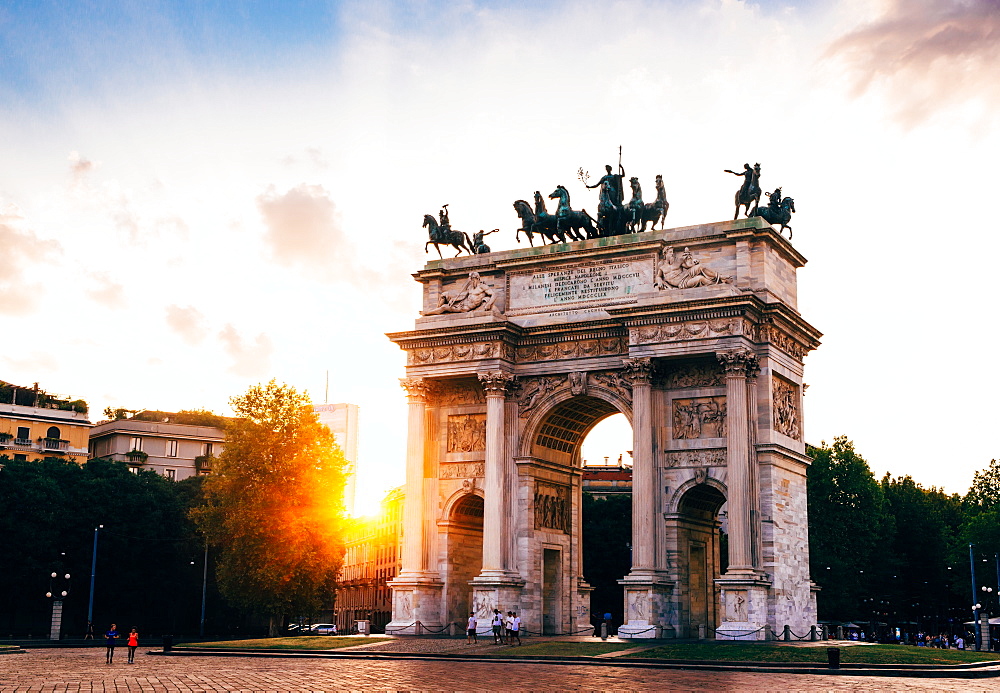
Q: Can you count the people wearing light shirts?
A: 4